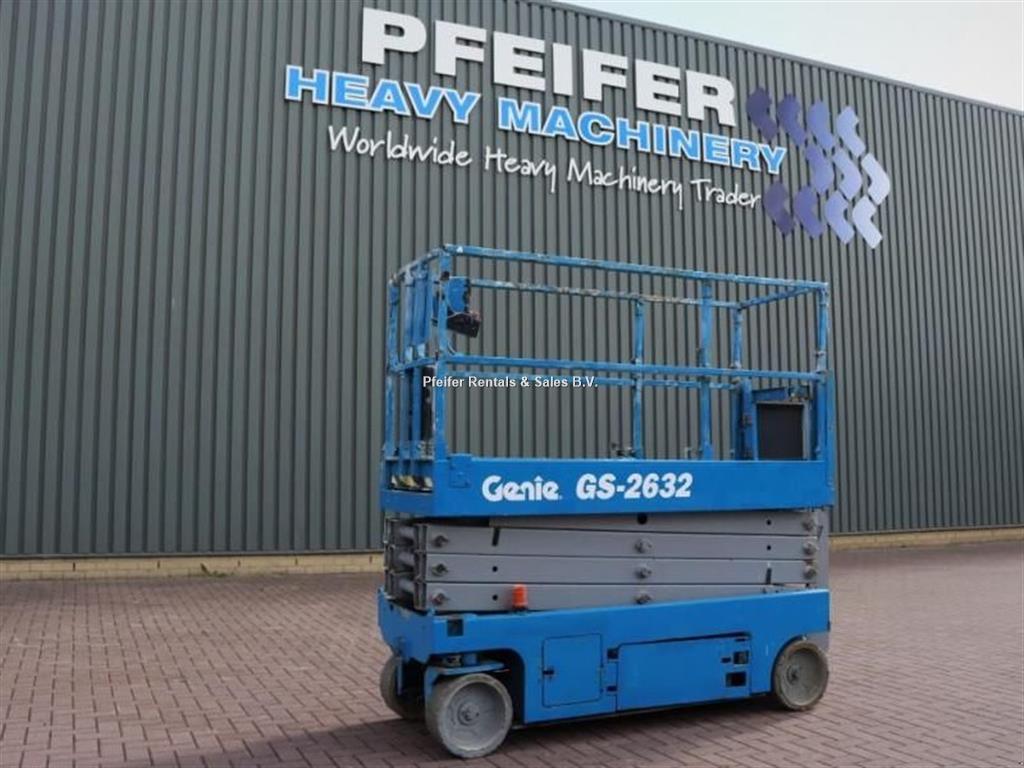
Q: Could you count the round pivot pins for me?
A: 9